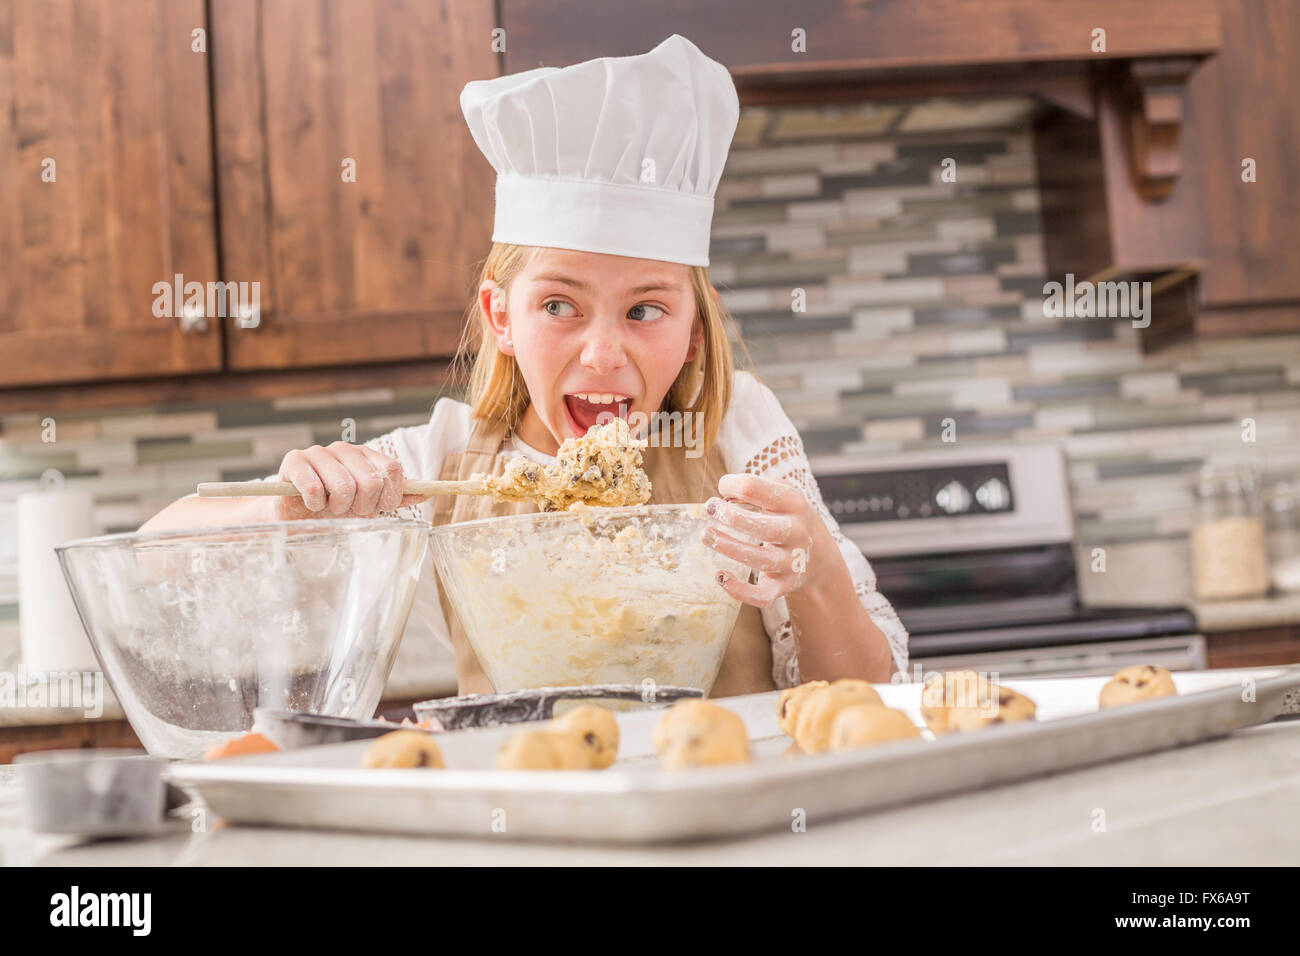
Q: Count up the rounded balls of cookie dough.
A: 10